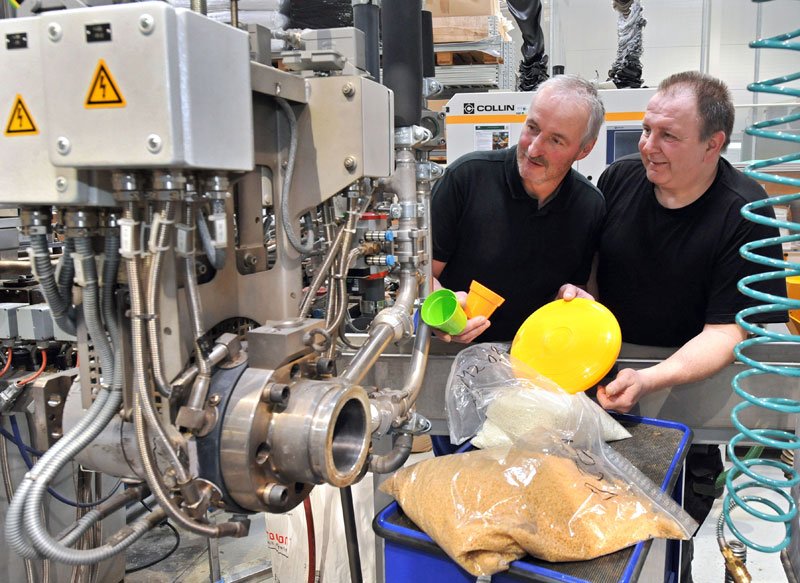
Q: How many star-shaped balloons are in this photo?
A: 0